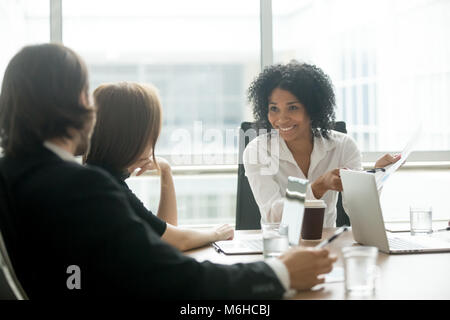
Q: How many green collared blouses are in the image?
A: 0